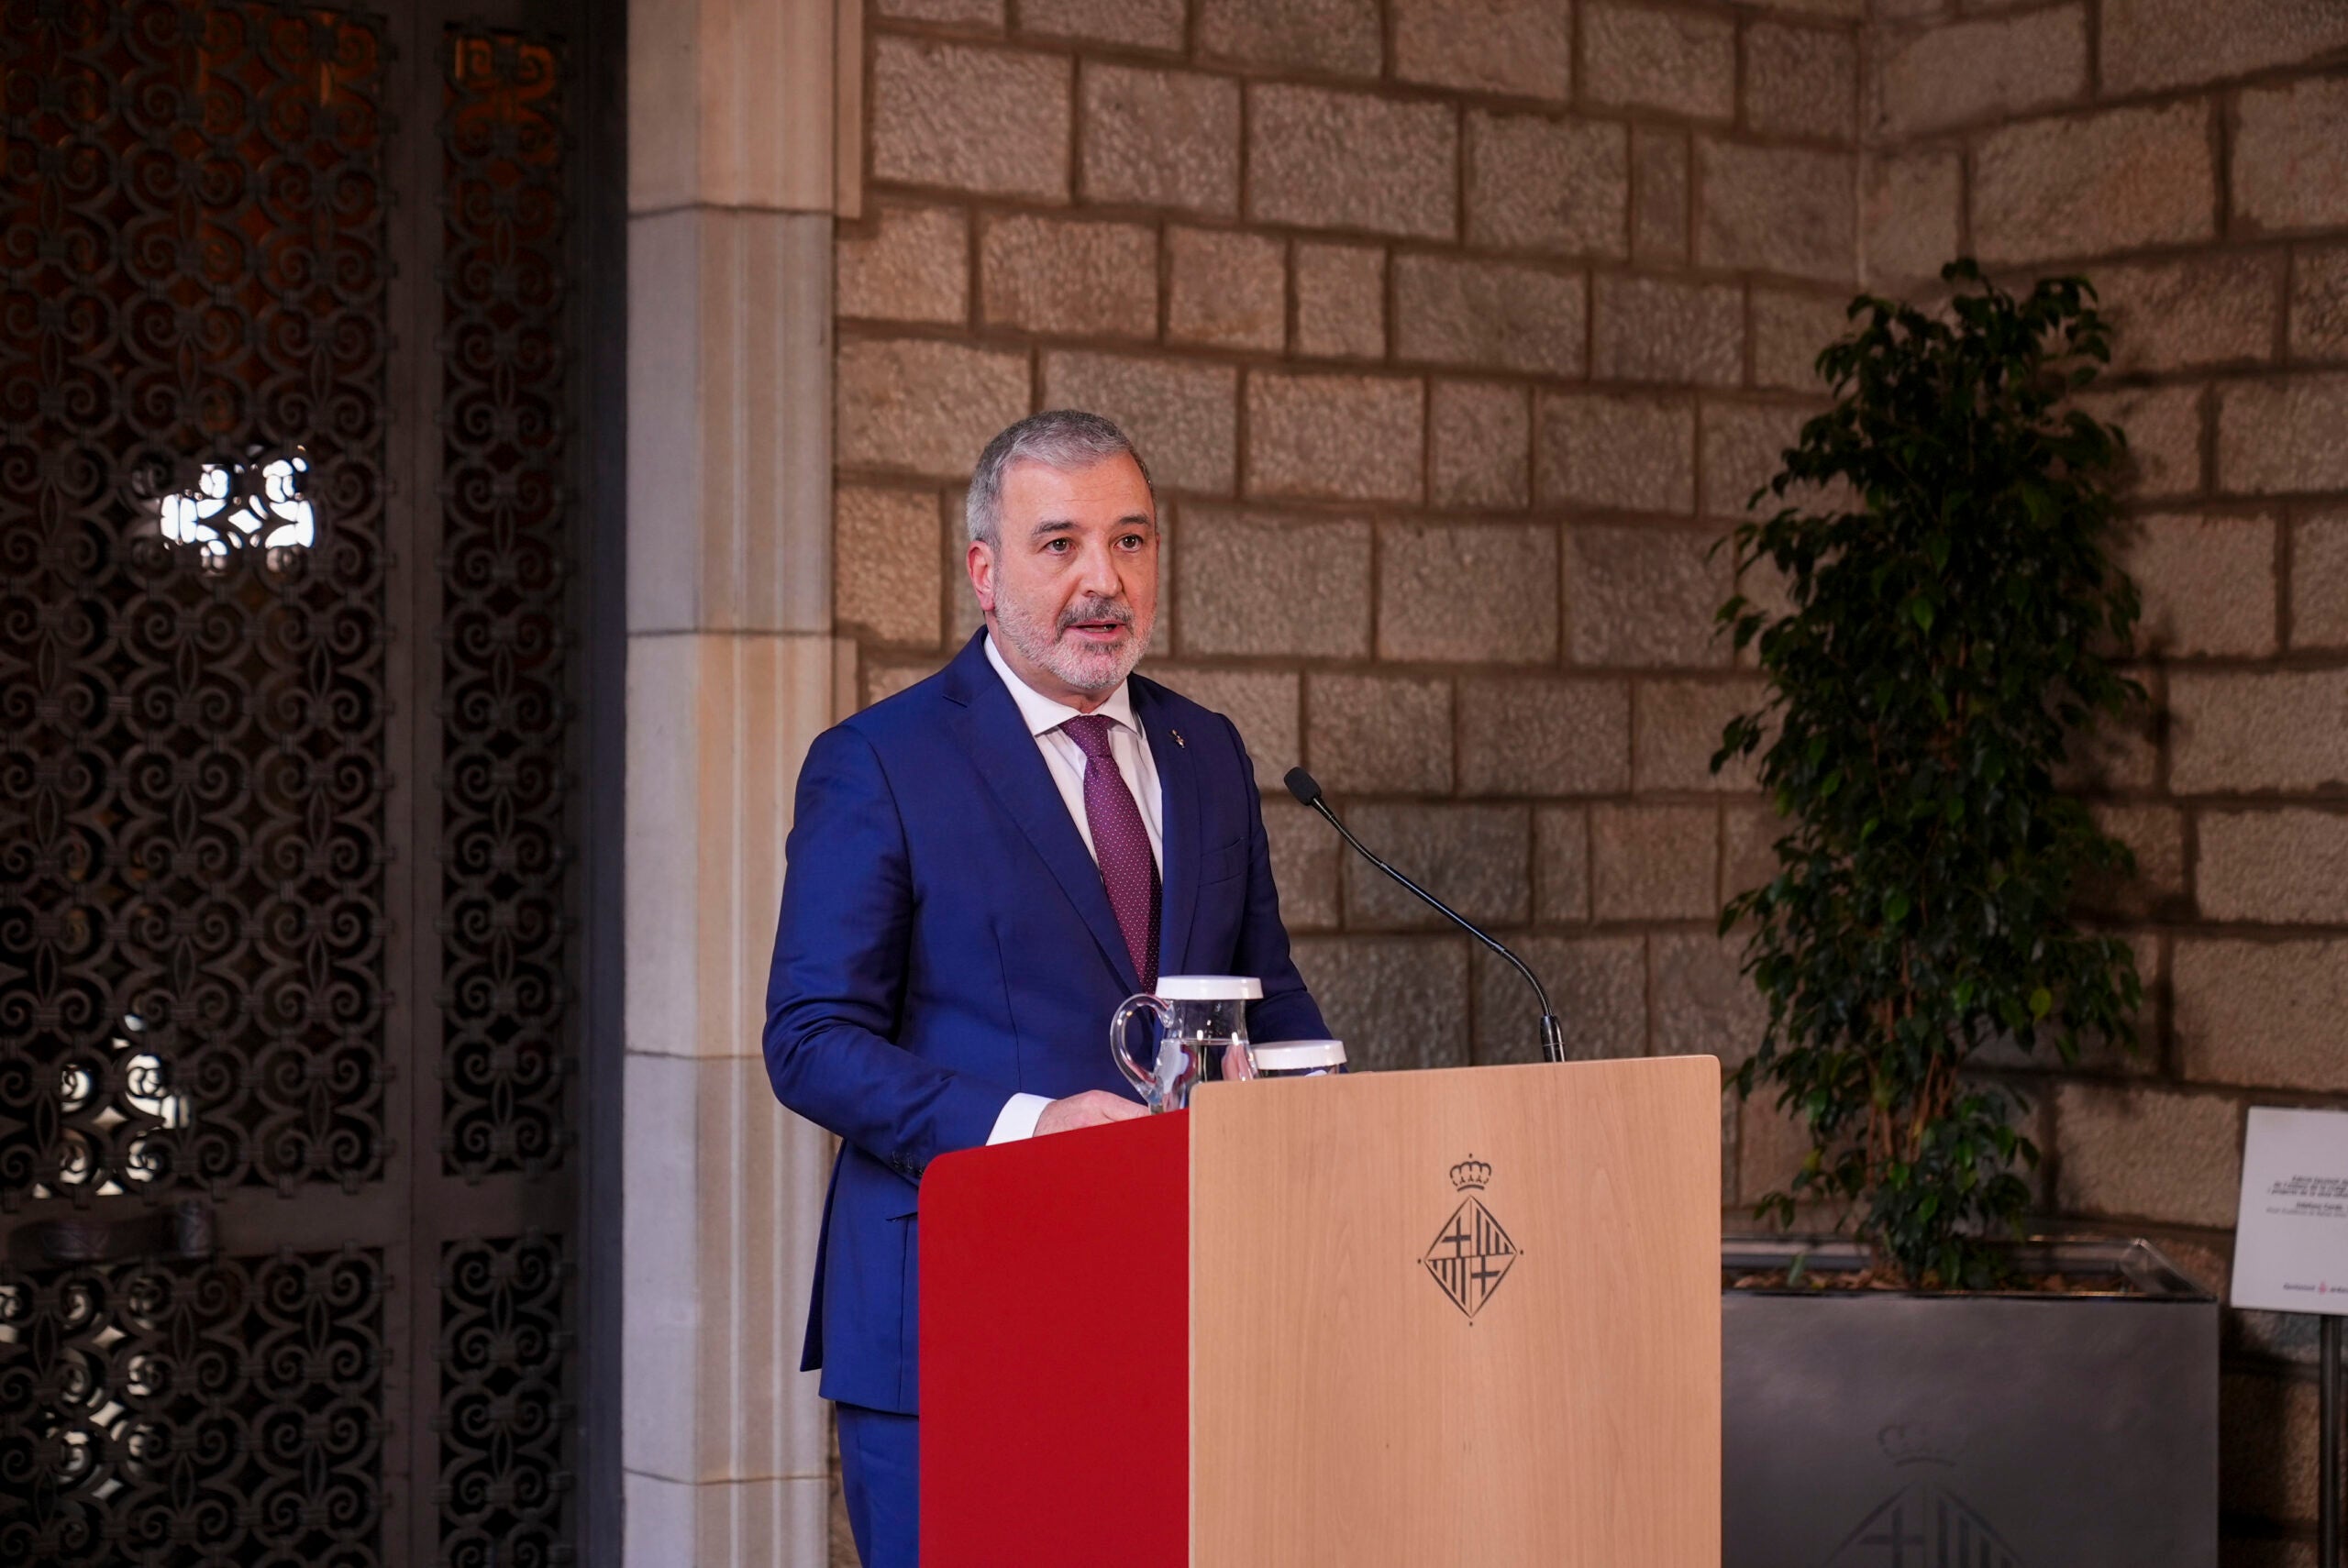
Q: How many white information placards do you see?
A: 1